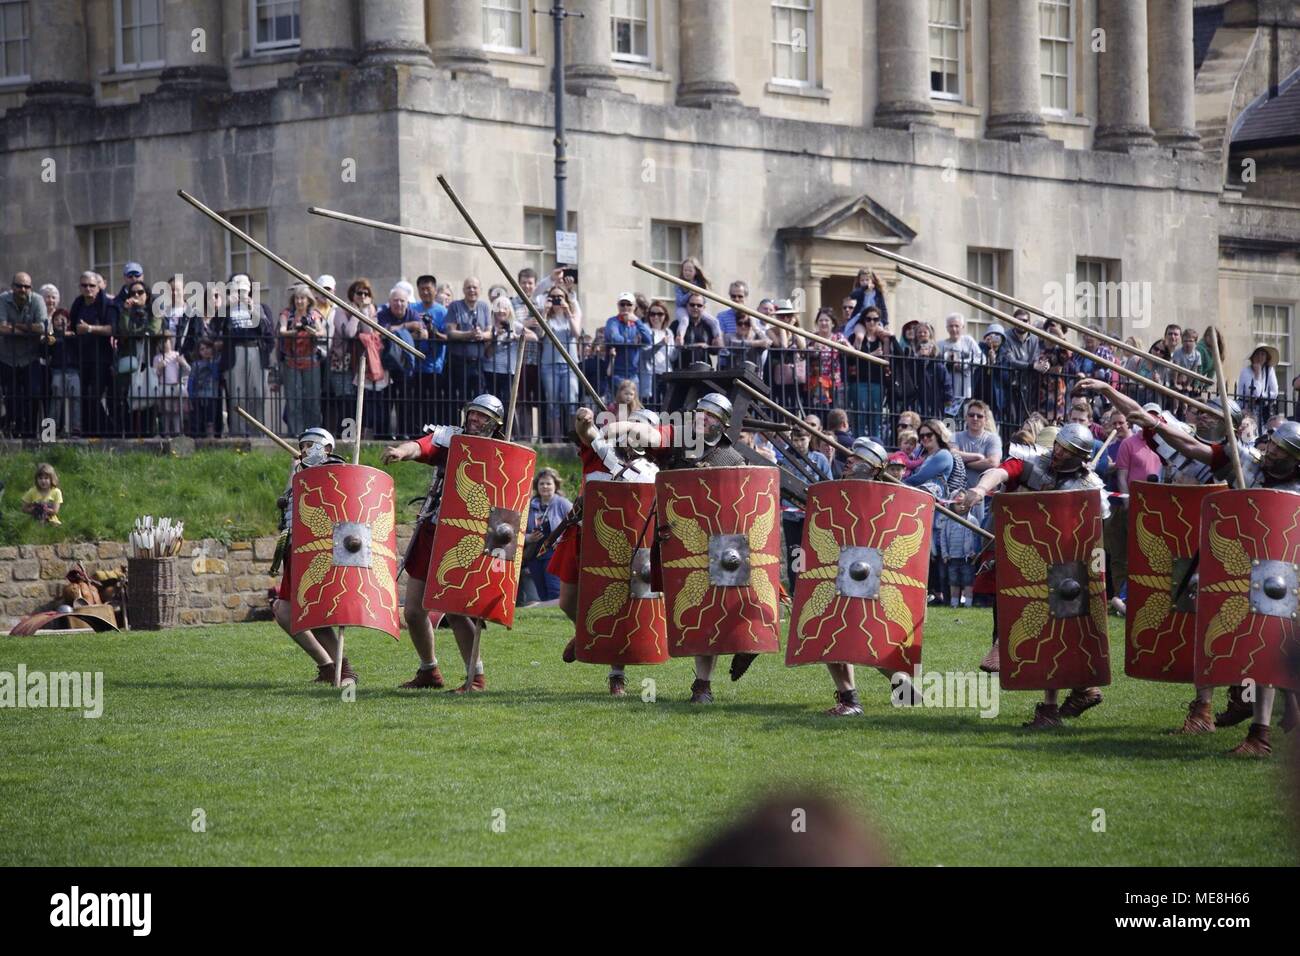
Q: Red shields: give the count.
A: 8